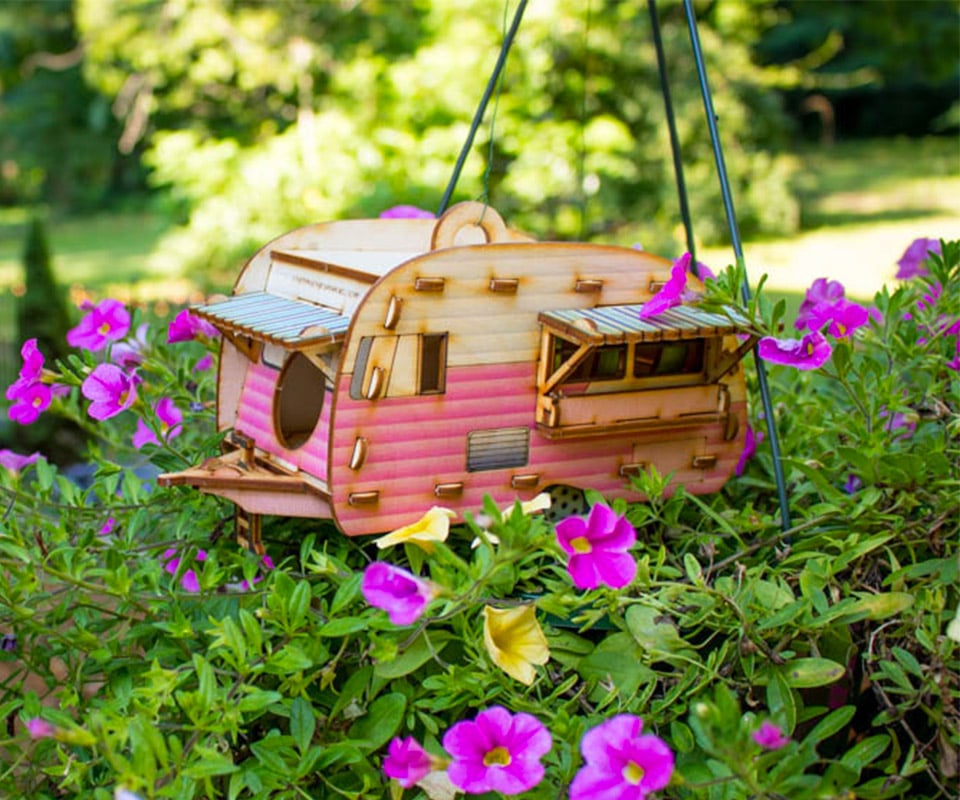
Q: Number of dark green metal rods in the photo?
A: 3